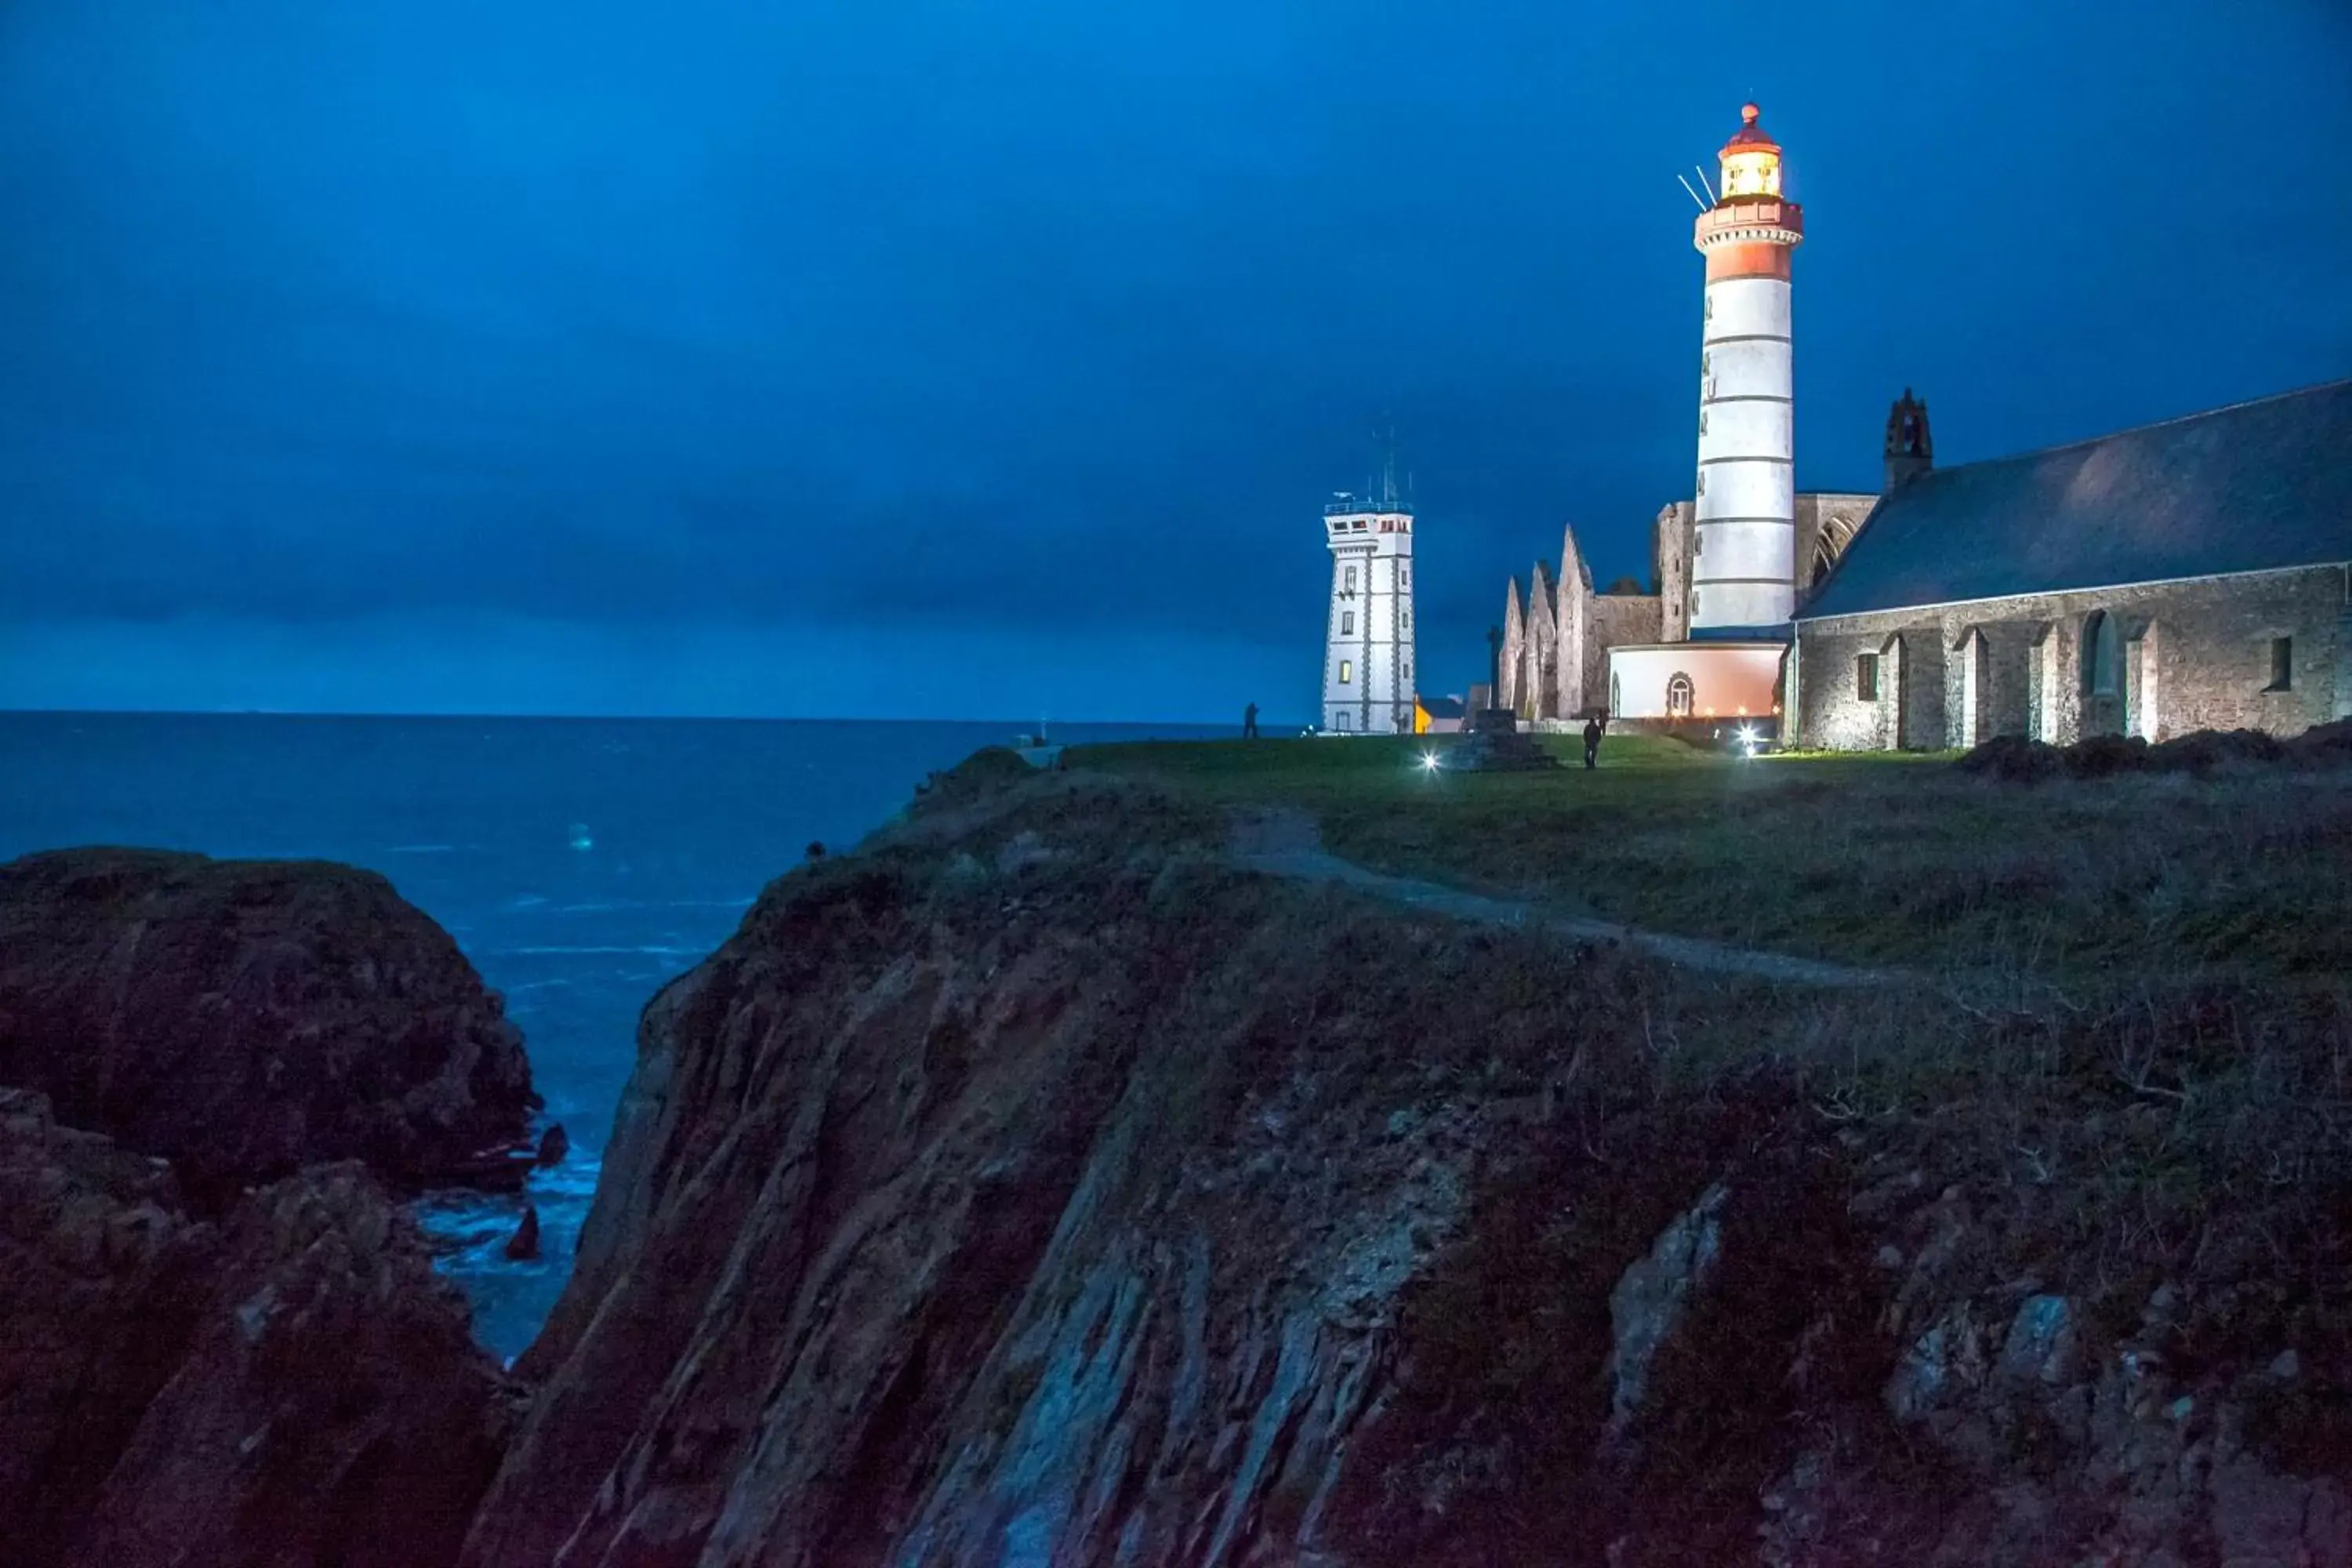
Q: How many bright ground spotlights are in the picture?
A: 2